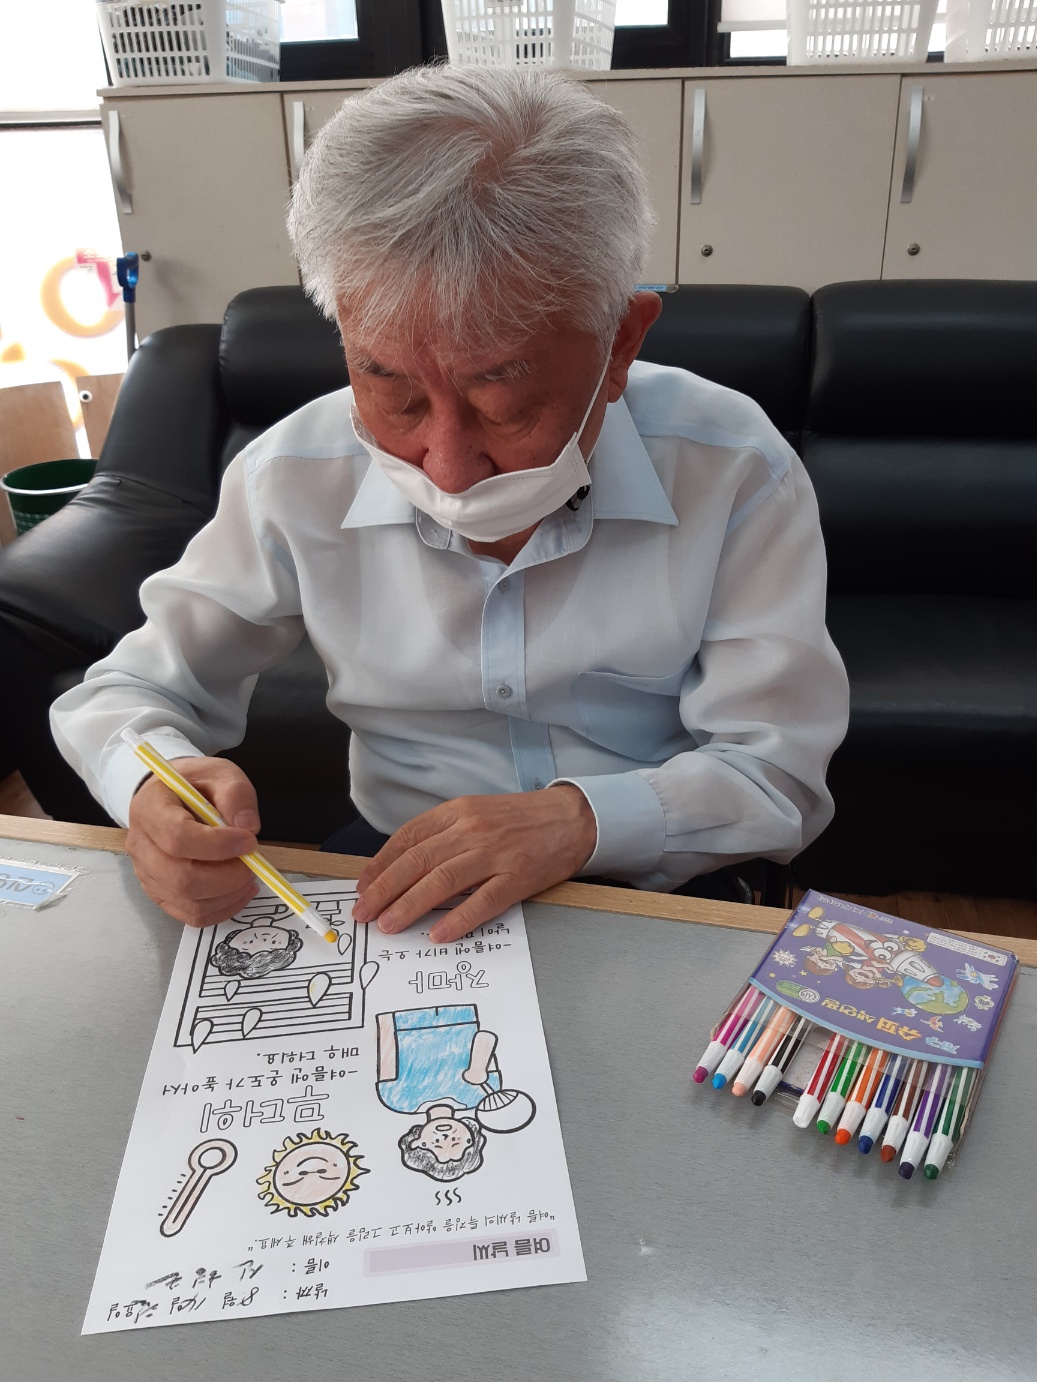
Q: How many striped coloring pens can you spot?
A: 12